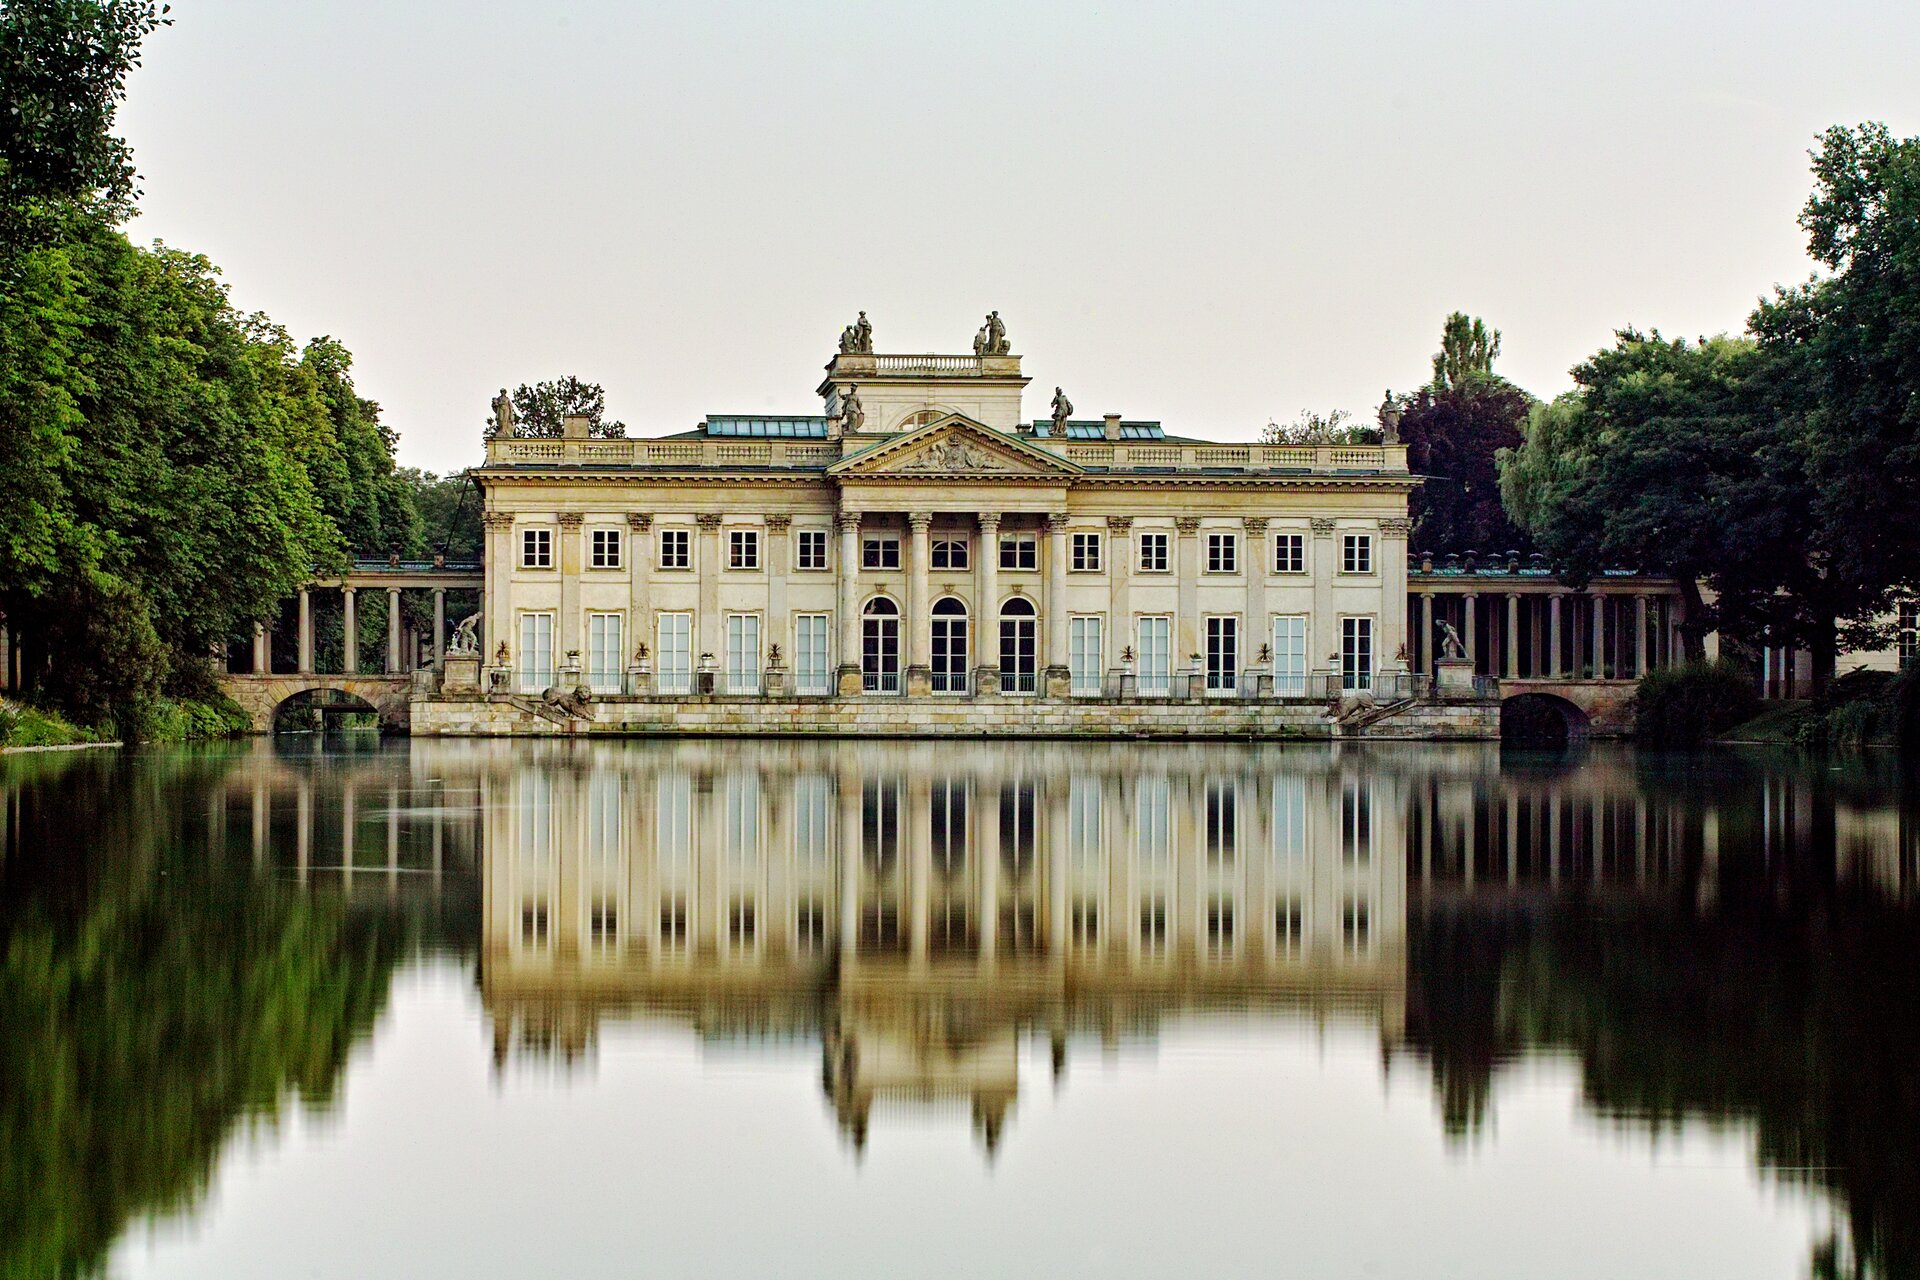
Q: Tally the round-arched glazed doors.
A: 3